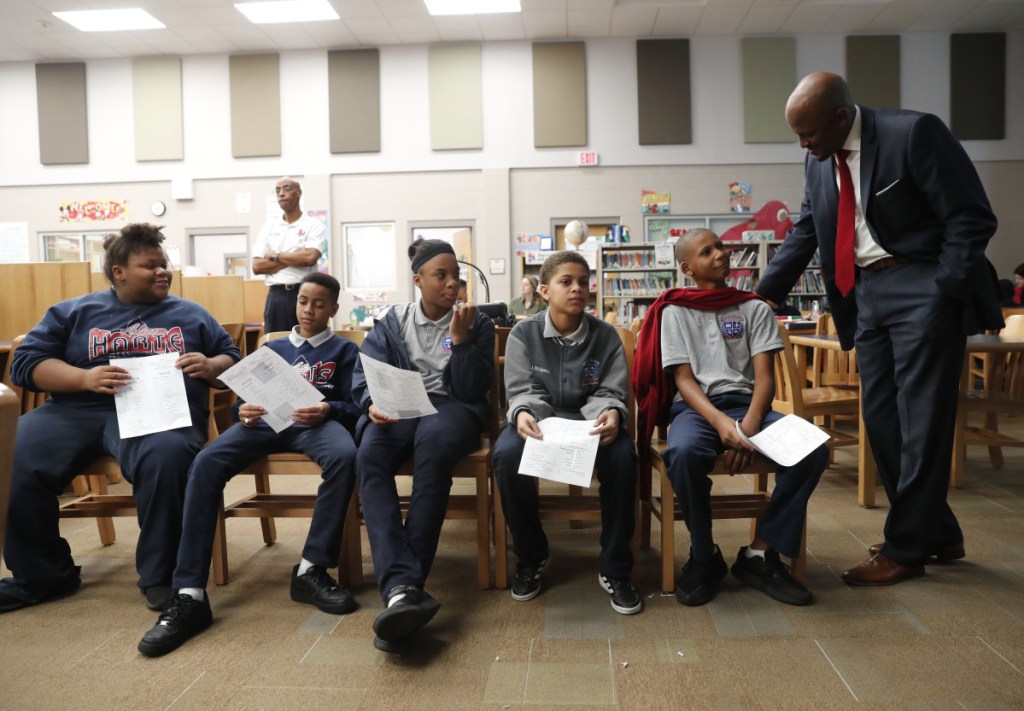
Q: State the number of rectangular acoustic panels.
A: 10